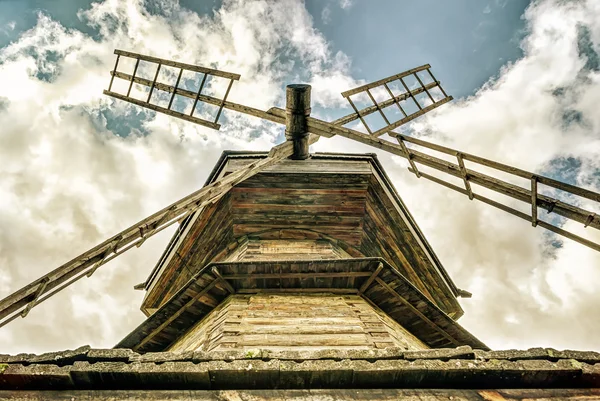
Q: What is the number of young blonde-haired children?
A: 0